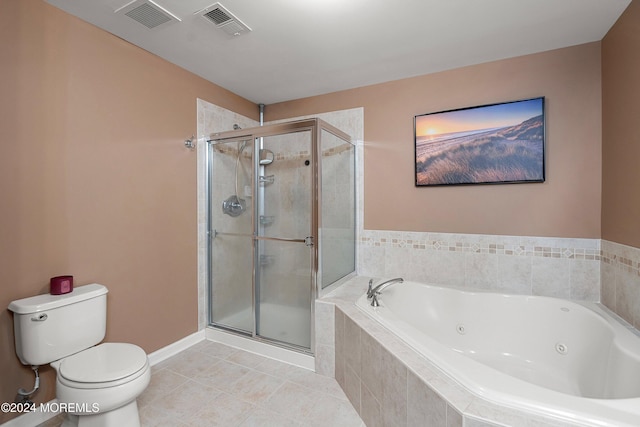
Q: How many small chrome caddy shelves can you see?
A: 3